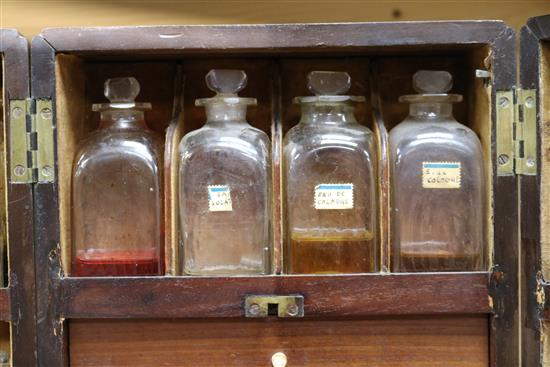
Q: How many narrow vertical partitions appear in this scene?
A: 3